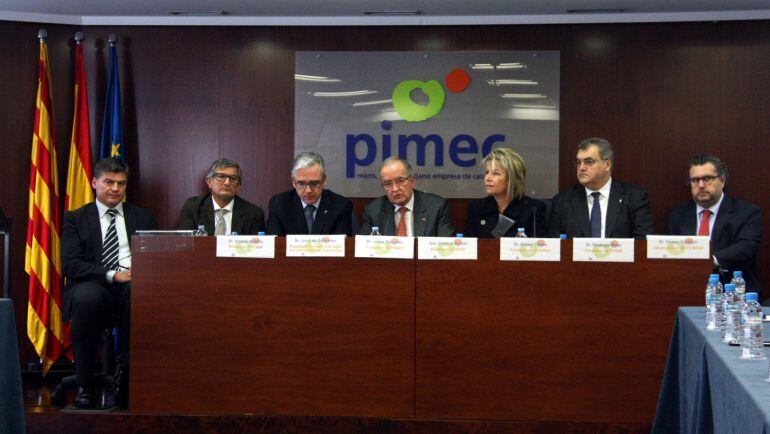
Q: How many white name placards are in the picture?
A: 7